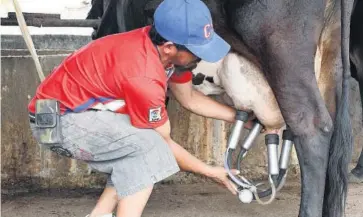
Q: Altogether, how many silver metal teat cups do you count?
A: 4